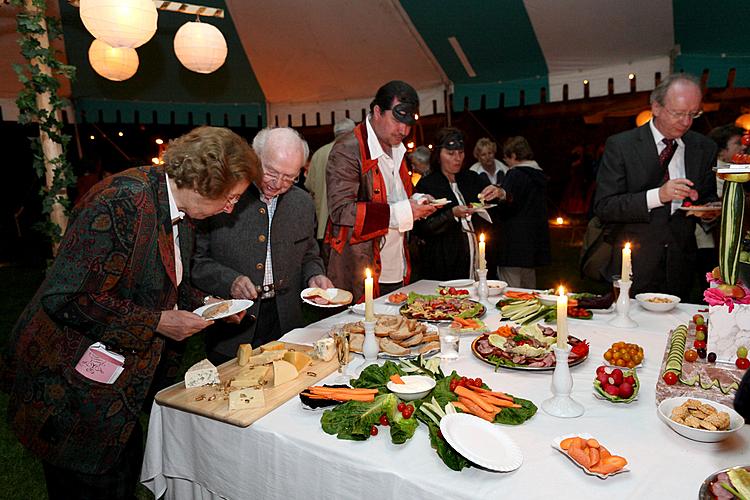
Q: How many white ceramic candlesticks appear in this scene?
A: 4